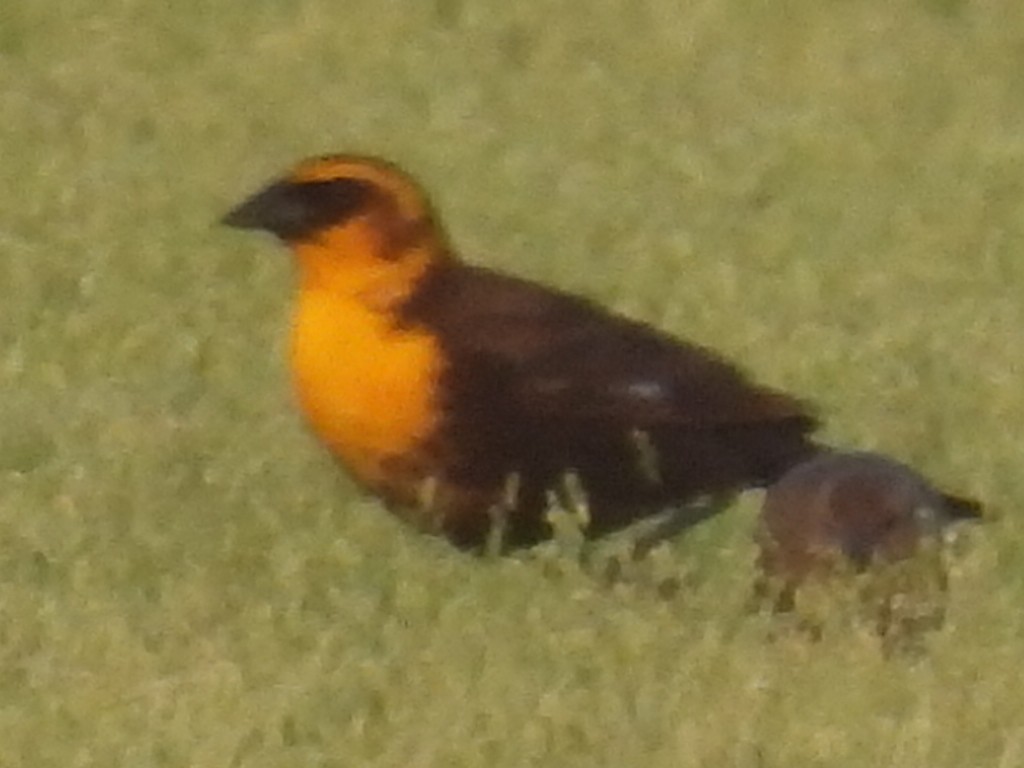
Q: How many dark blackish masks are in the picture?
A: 1